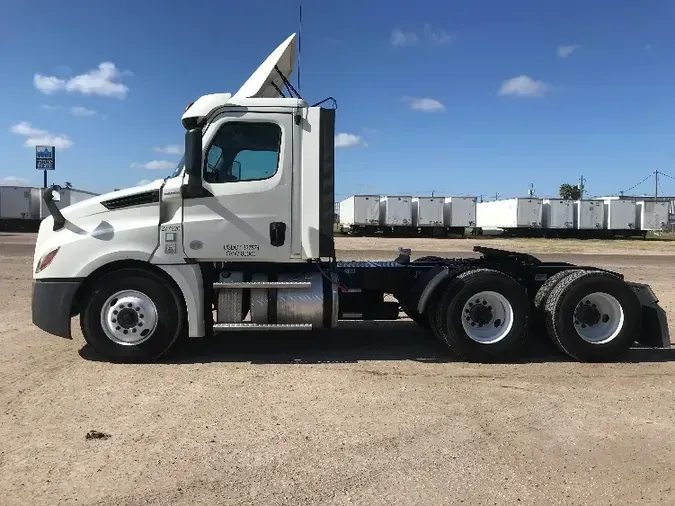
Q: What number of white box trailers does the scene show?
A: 11